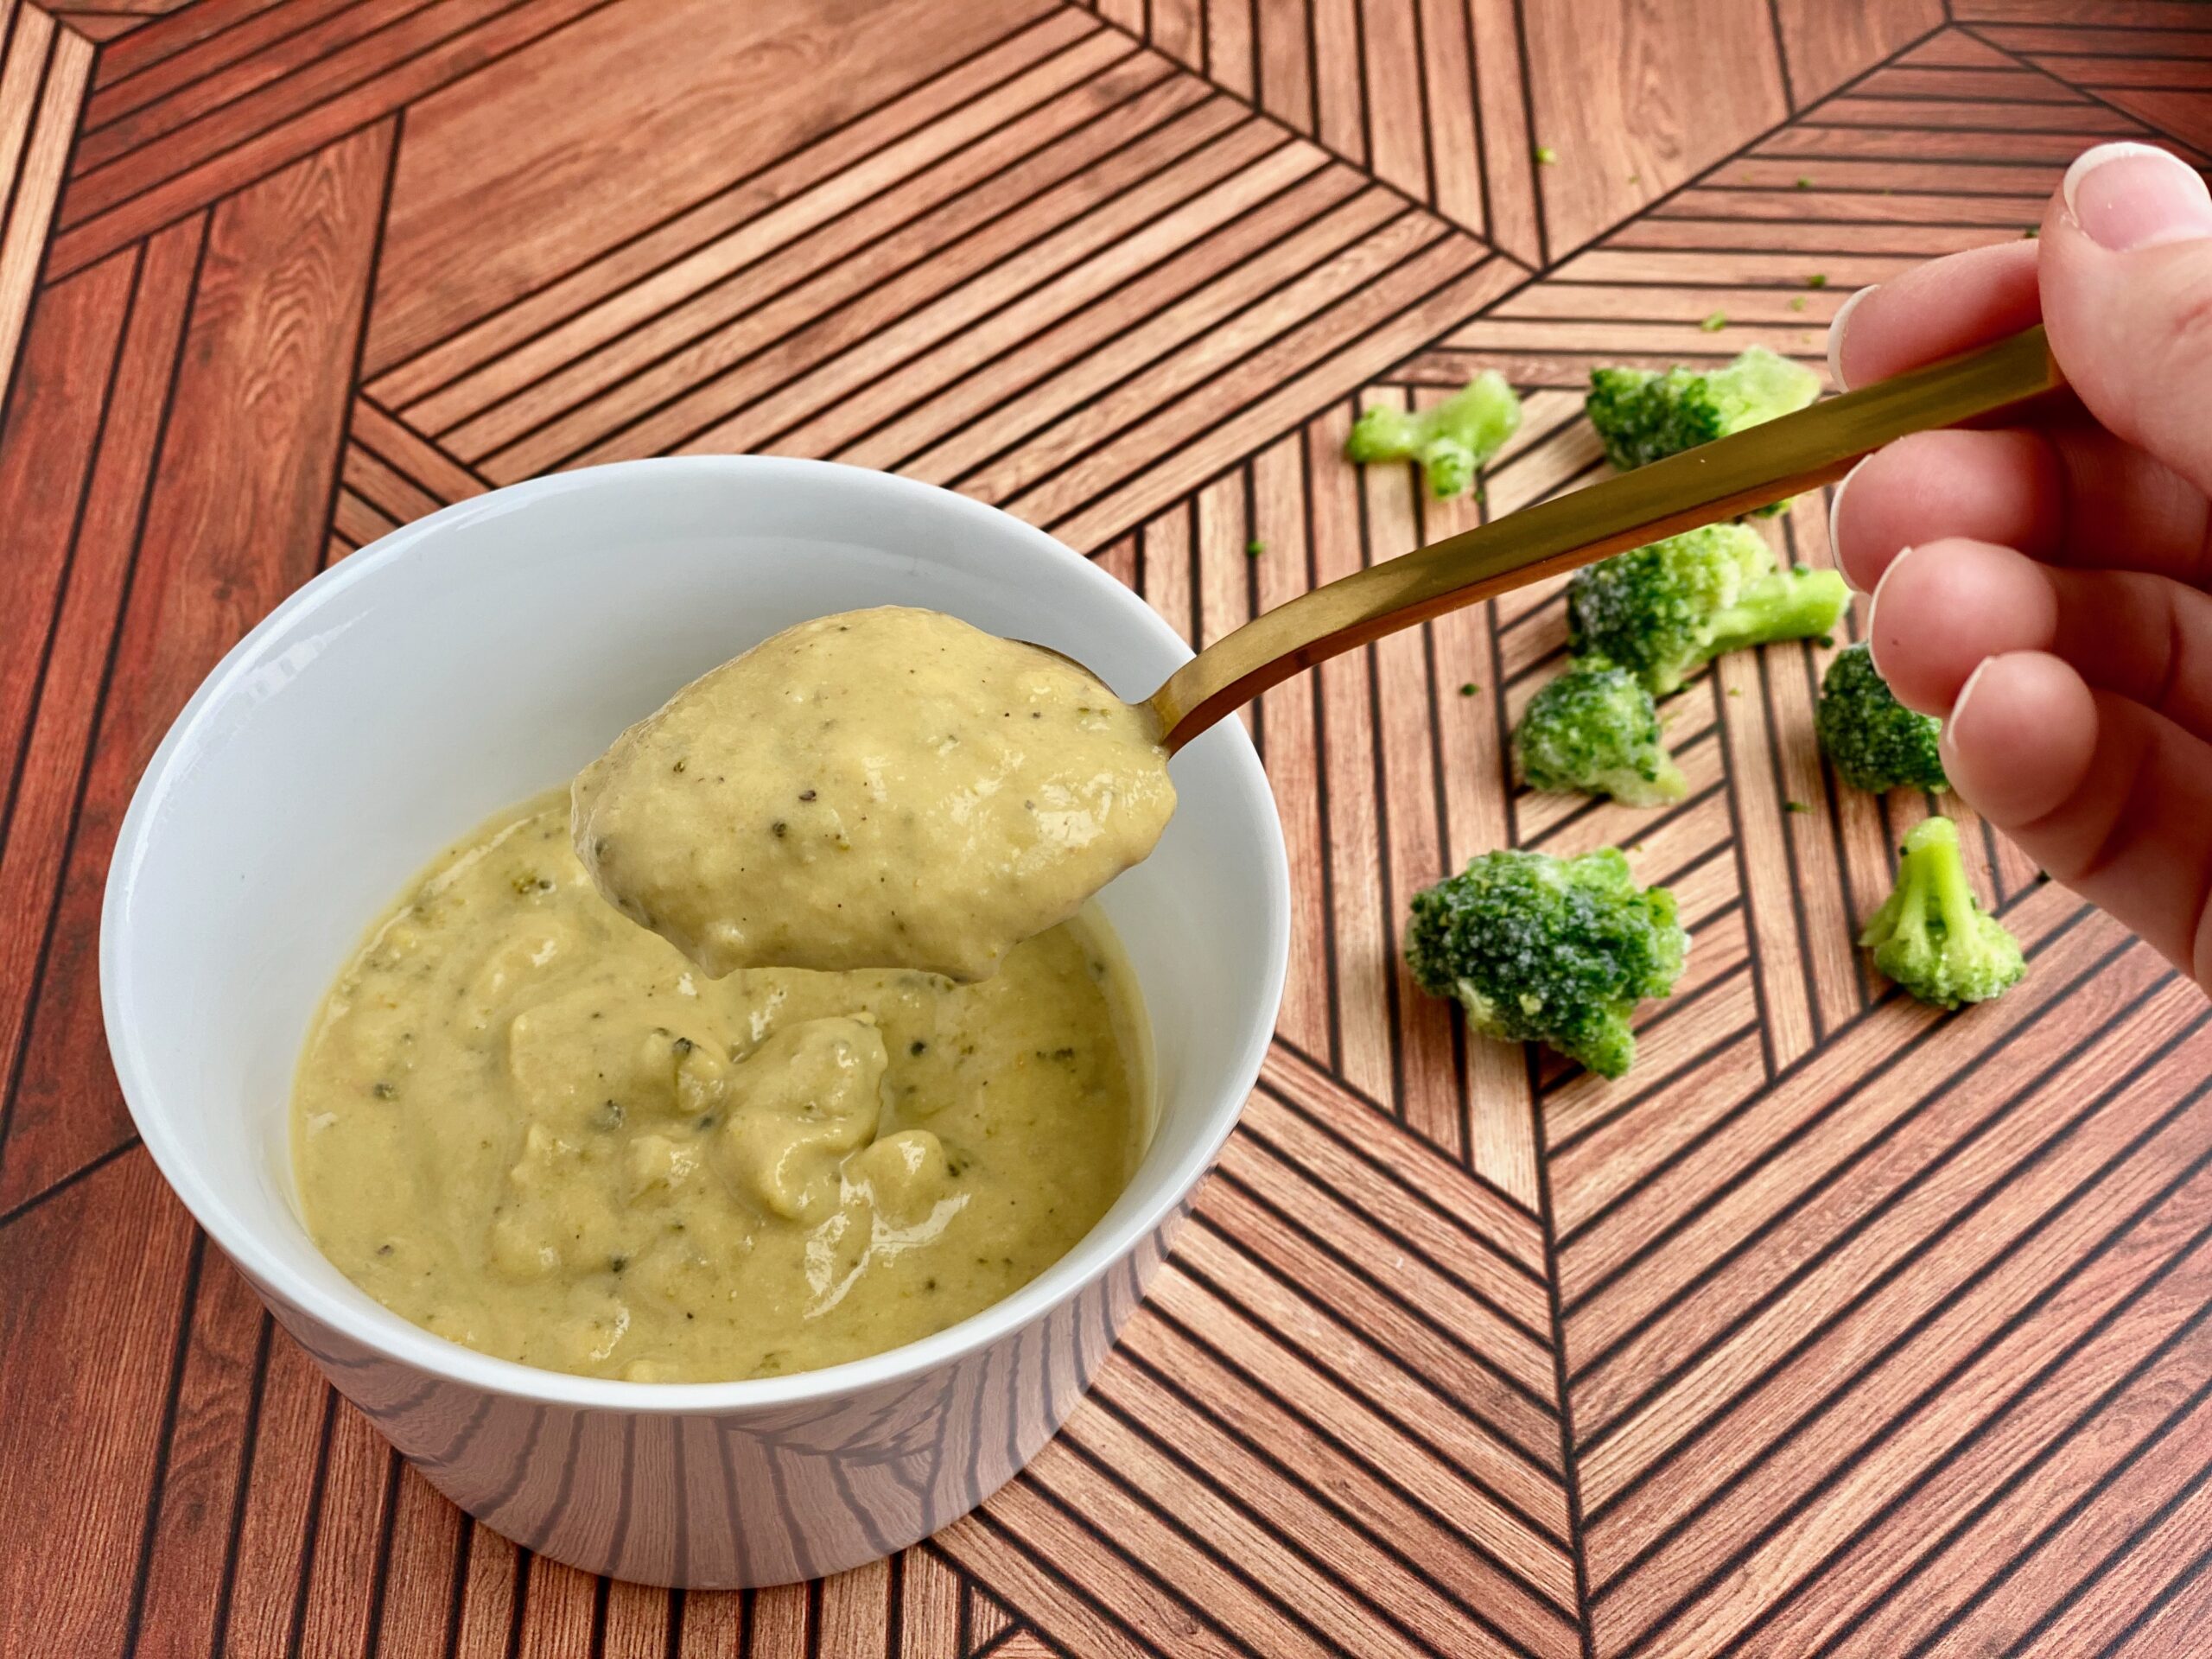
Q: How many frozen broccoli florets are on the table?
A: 7